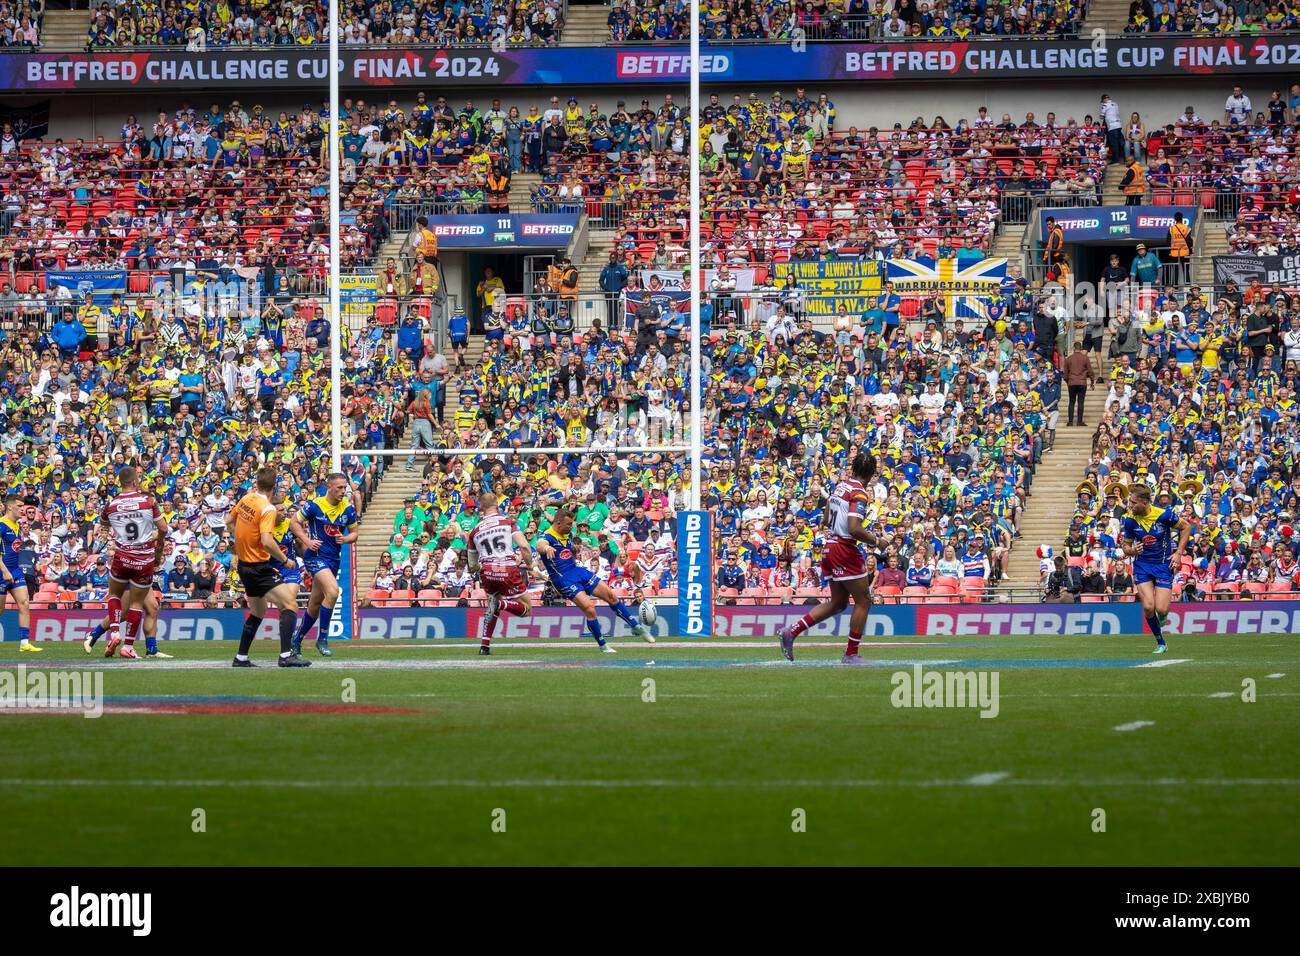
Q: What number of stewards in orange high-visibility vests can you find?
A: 8